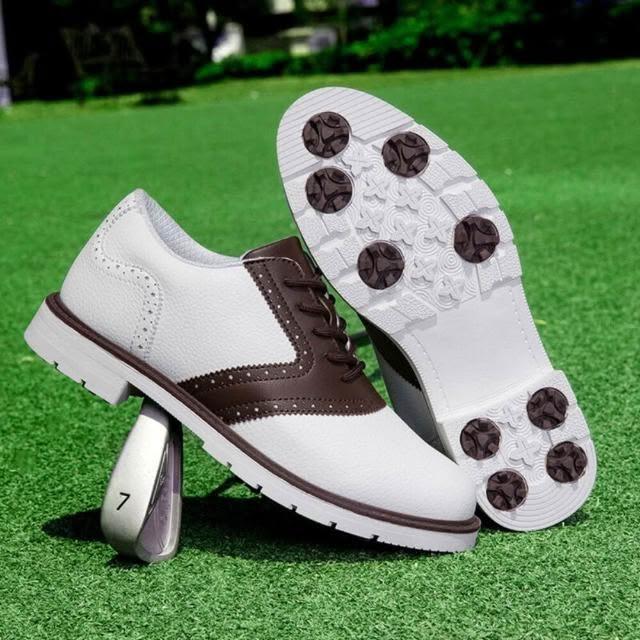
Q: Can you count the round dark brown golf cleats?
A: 9